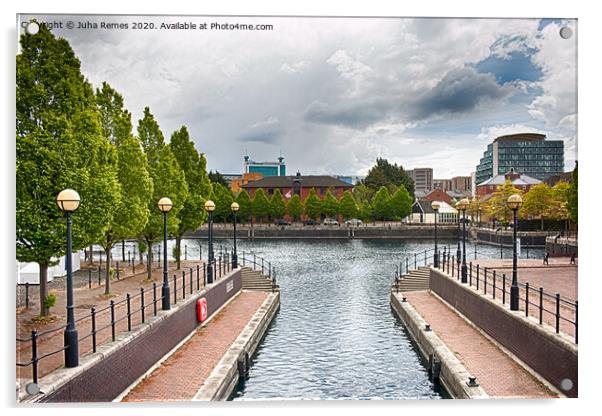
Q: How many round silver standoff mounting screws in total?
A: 4